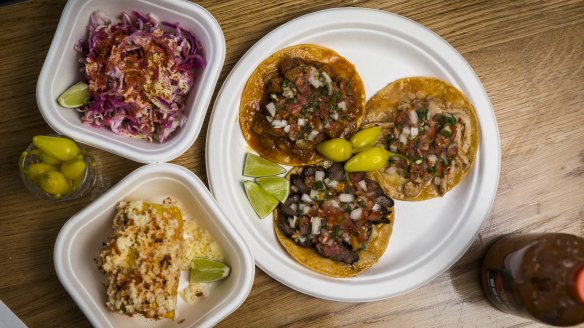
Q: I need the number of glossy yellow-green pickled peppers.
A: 8